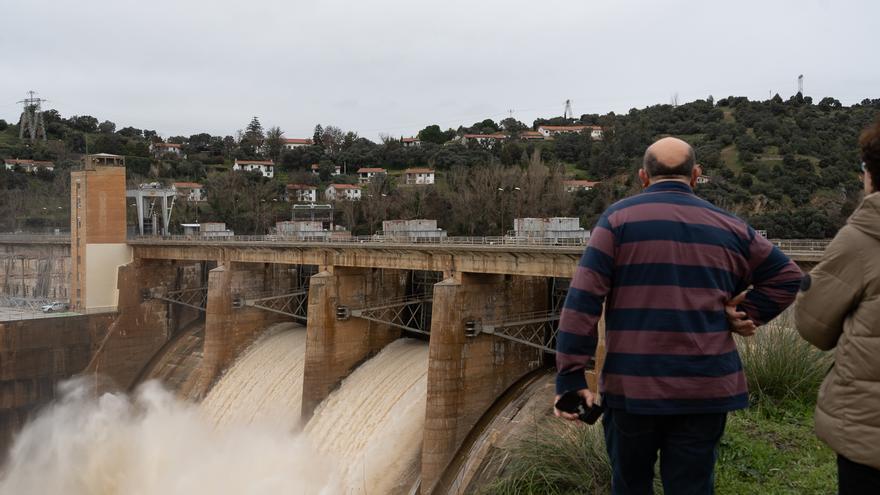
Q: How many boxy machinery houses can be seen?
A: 4